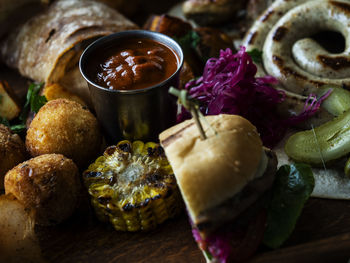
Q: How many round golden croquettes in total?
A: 3